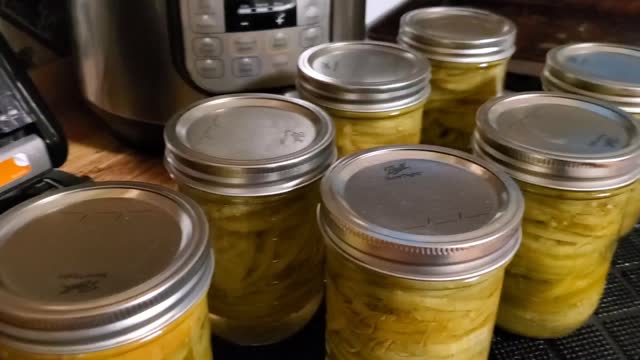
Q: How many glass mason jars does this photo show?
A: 7